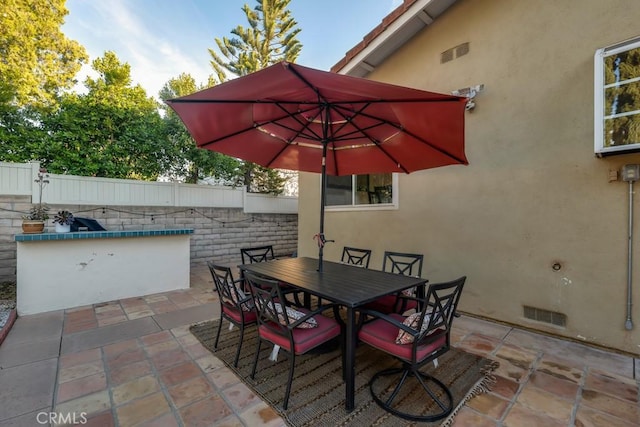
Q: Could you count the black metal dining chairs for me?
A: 6